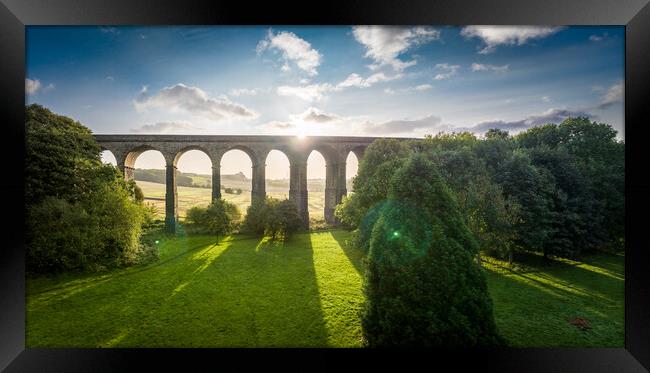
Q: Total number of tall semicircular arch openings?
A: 7